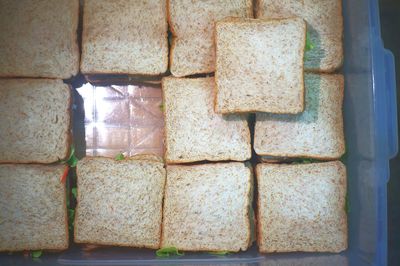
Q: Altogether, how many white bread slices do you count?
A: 12